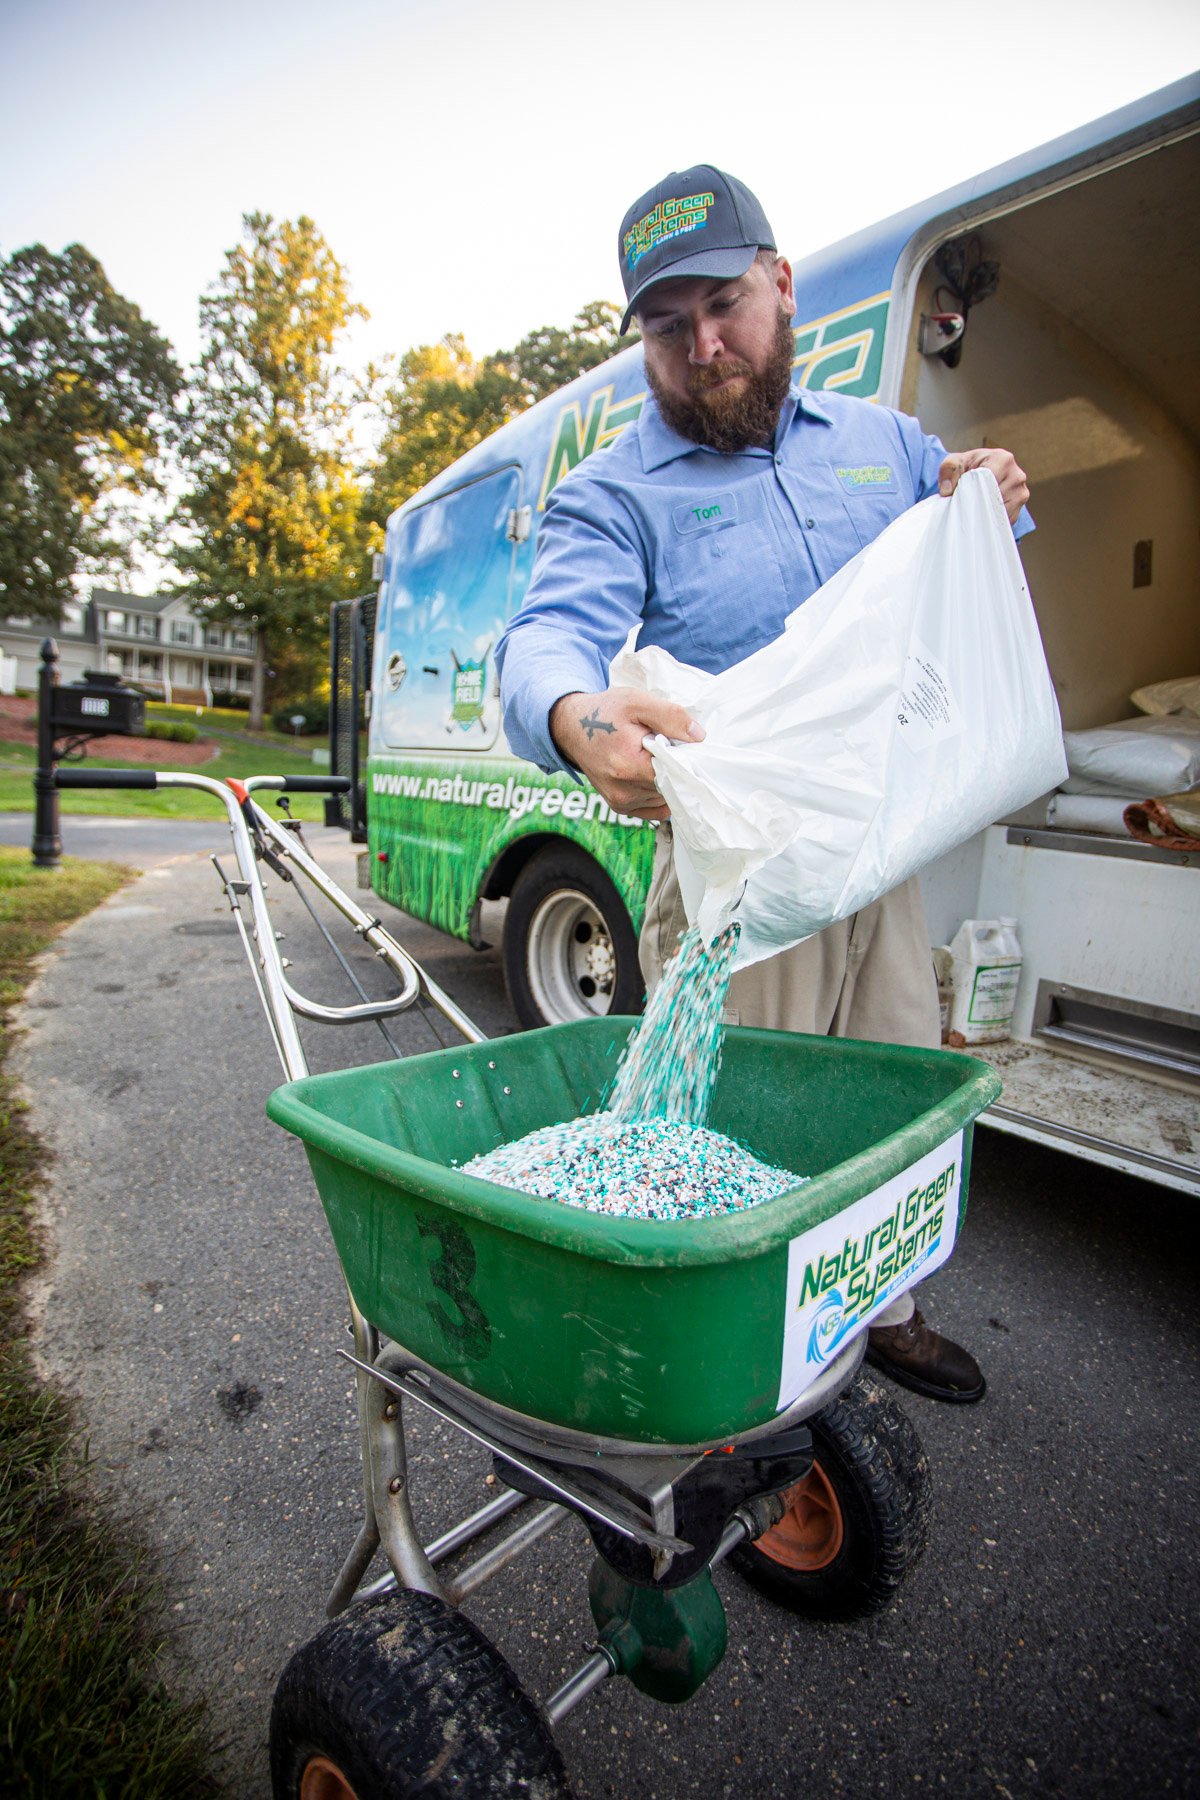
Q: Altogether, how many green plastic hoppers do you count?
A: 1